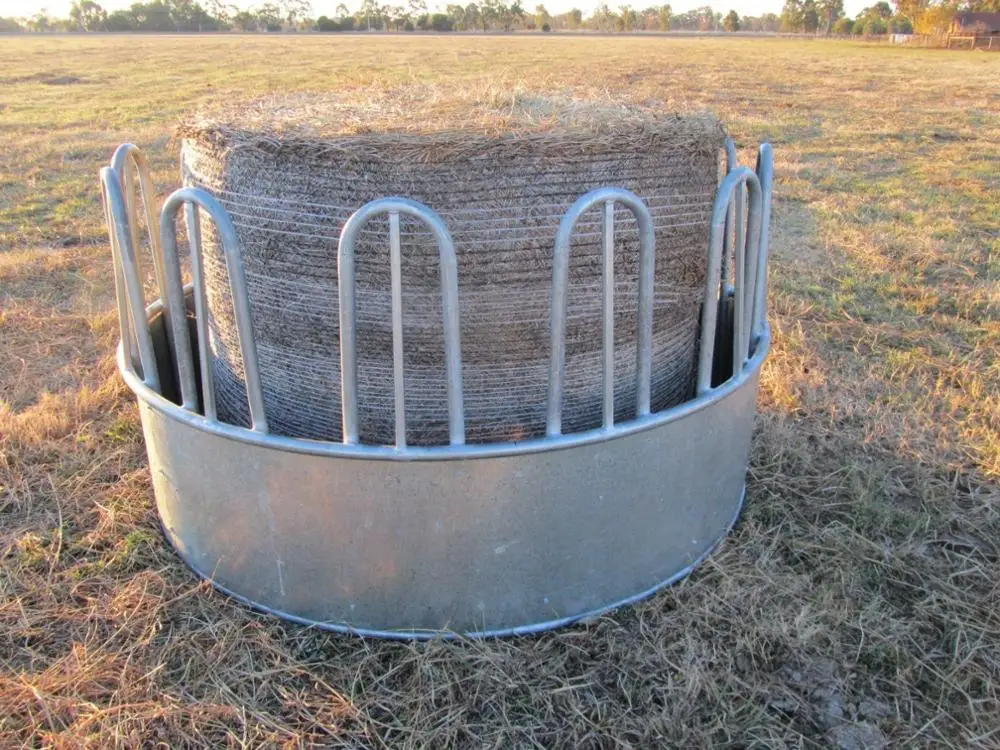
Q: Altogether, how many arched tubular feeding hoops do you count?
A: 8